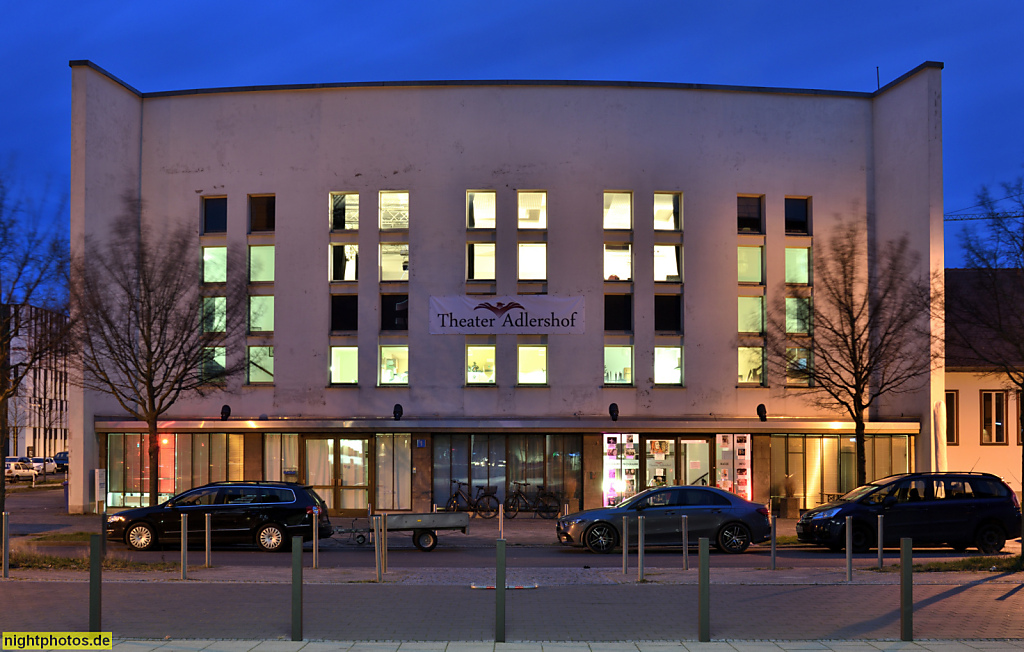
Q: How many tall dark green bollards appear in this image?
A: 5